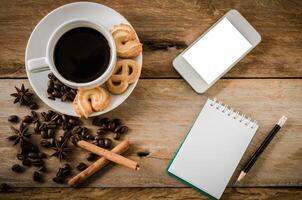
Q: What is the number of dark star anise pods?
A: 3